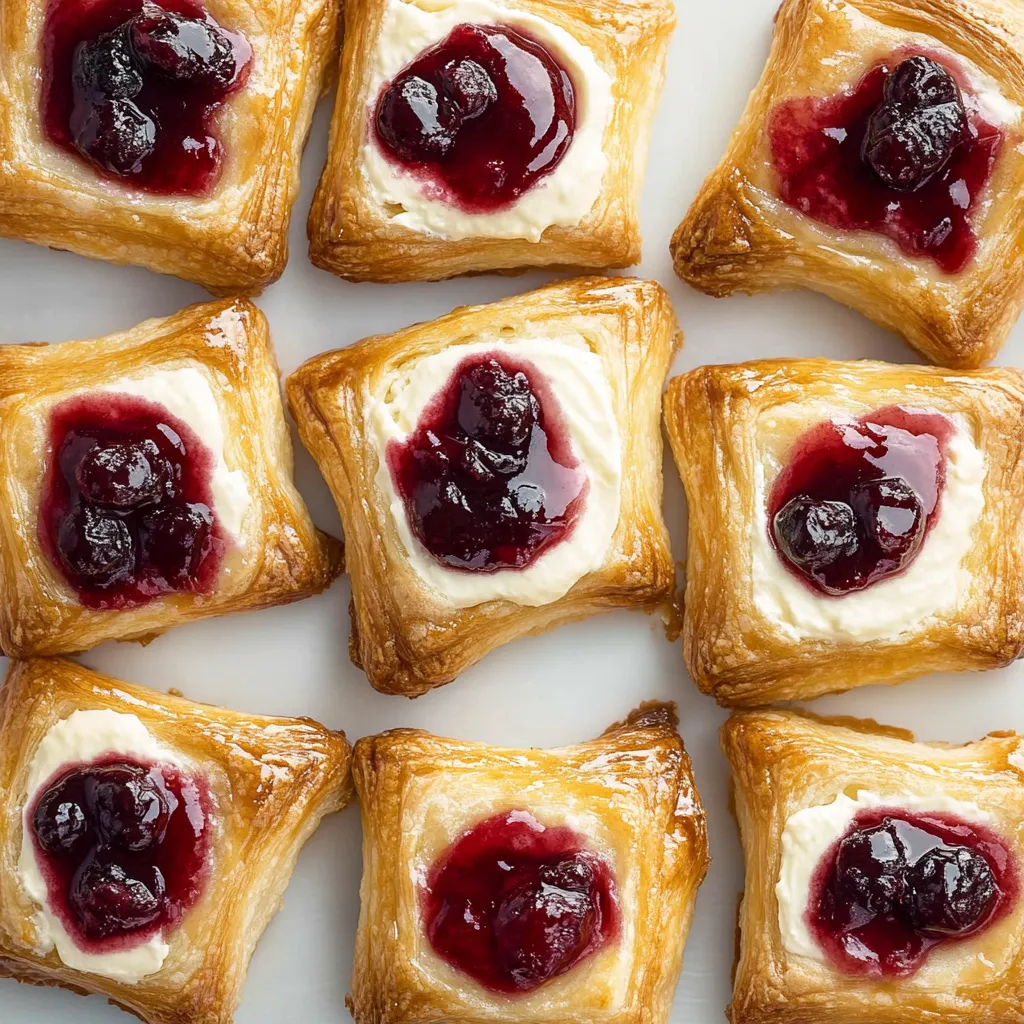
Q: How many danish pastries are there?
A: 9